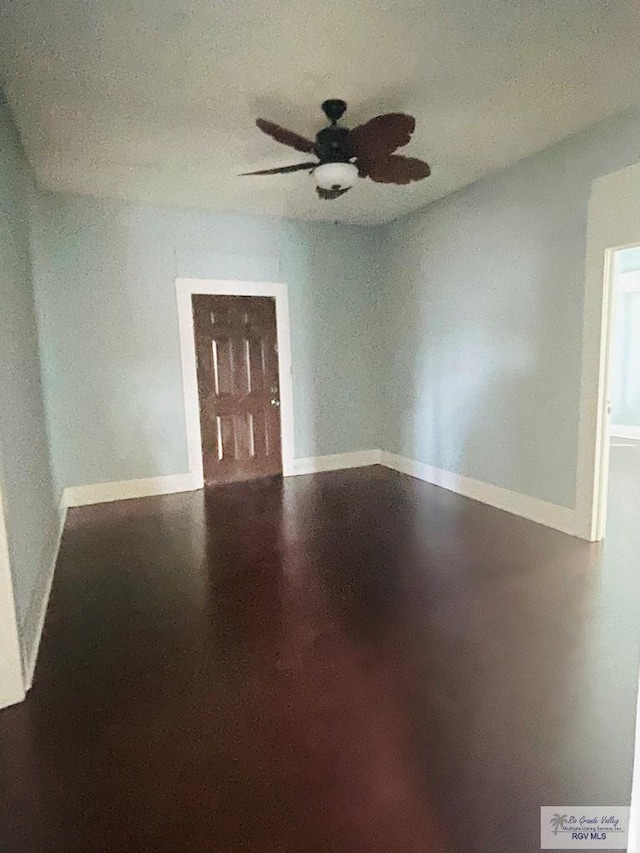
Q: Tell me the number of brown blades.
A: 5